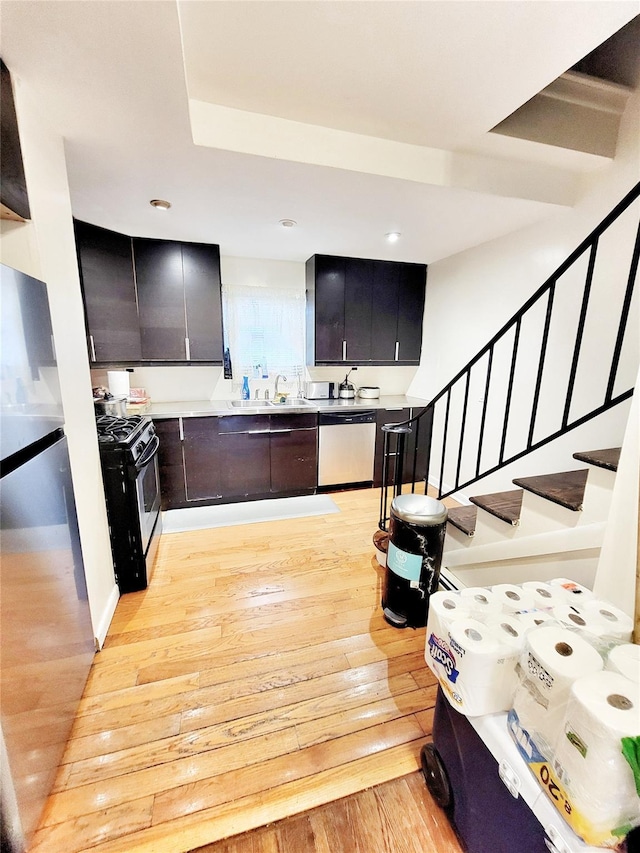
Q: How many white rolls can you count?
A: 14